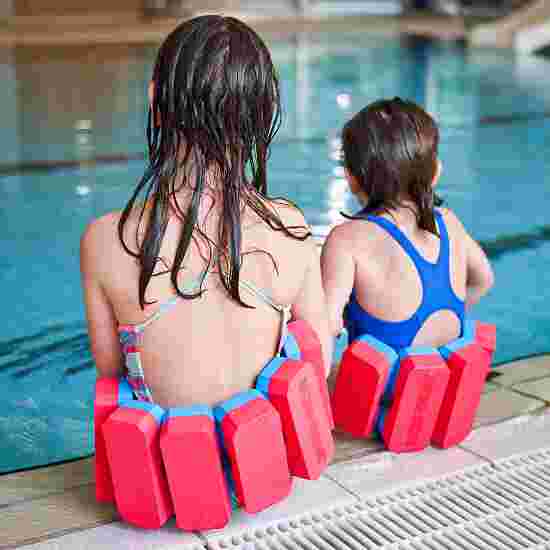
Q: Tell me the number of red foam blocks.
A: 10